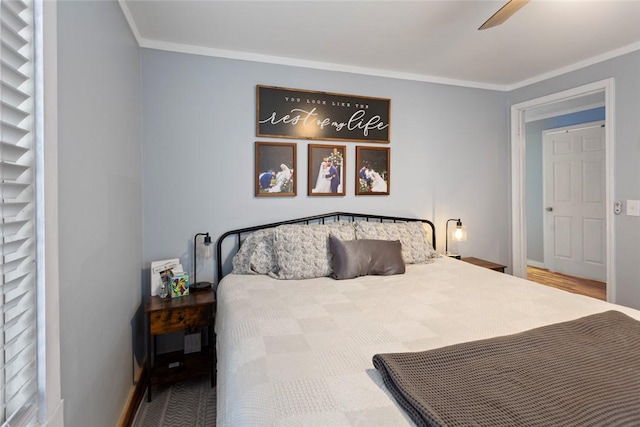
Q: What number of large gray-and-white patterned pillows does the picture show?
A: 3